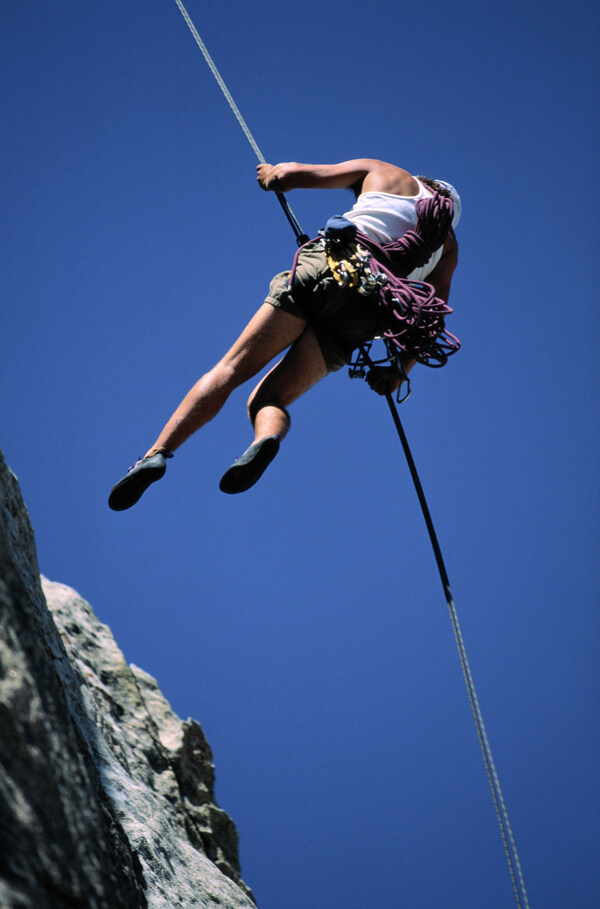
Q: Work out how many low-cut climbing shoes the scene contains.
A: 2